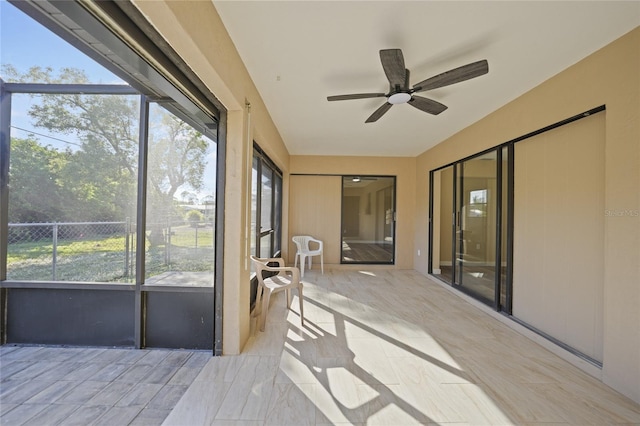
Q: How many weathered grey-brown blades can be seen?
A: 5